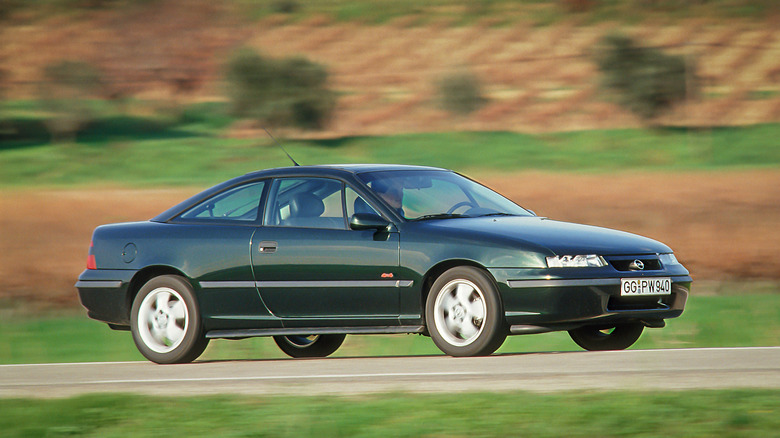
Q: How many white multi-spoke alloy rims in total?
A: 2